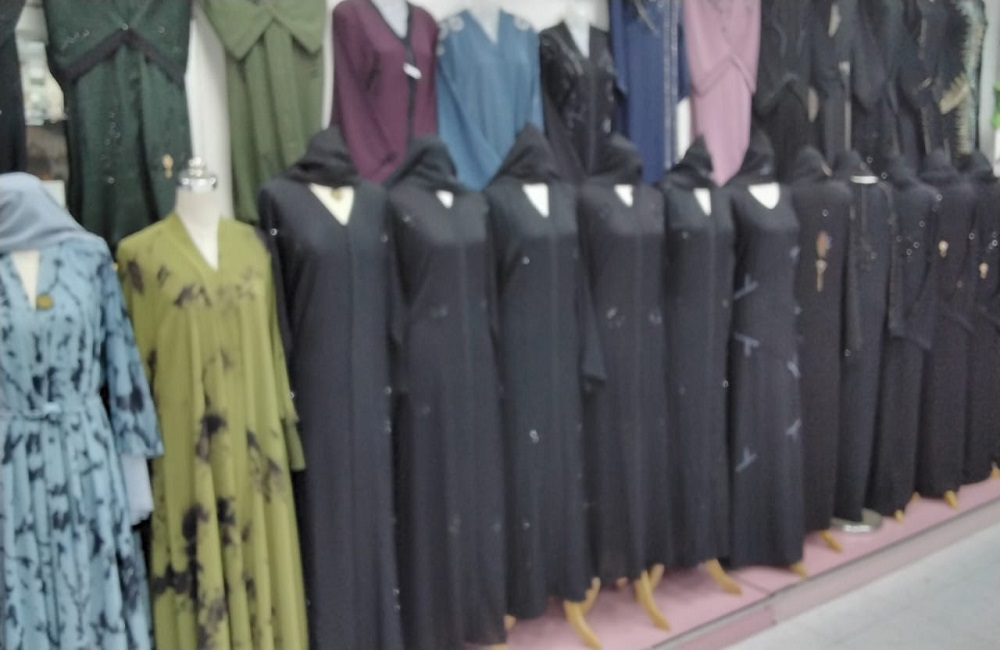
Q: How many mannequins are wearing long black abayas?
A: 11